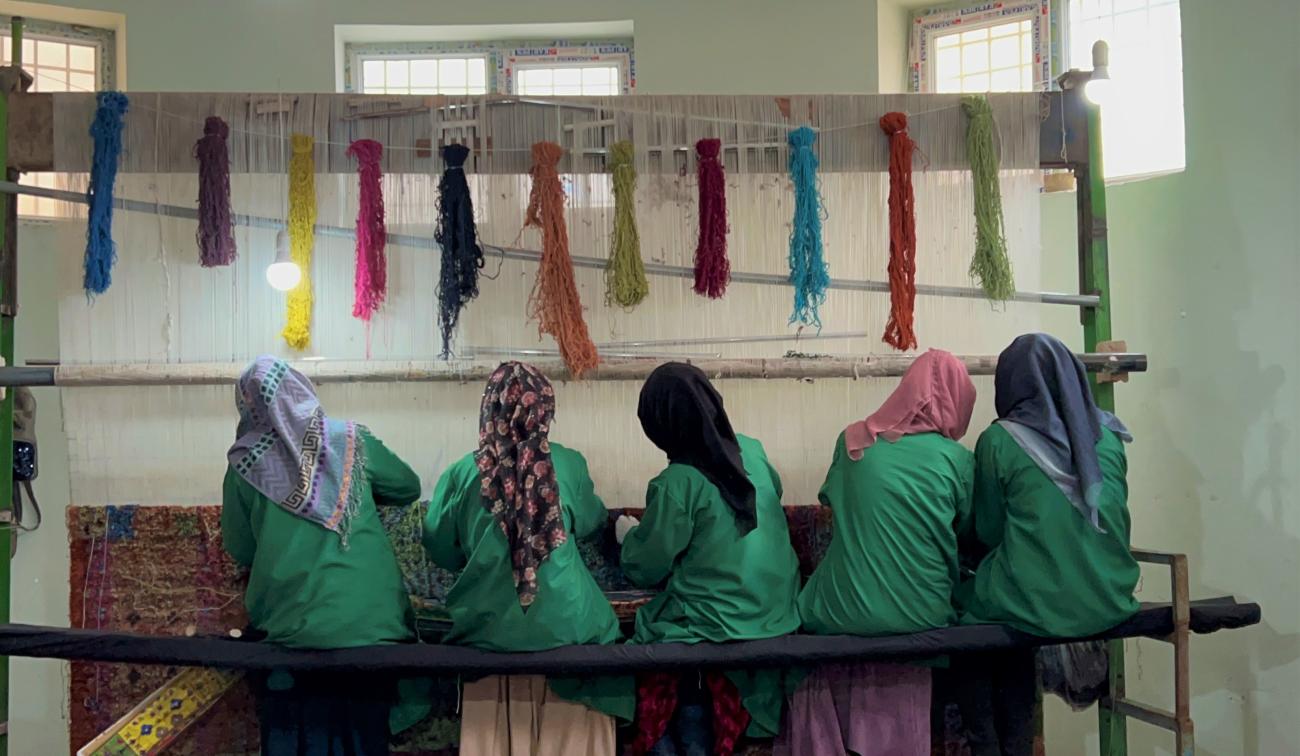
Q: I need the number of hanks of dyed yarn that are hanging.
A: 11